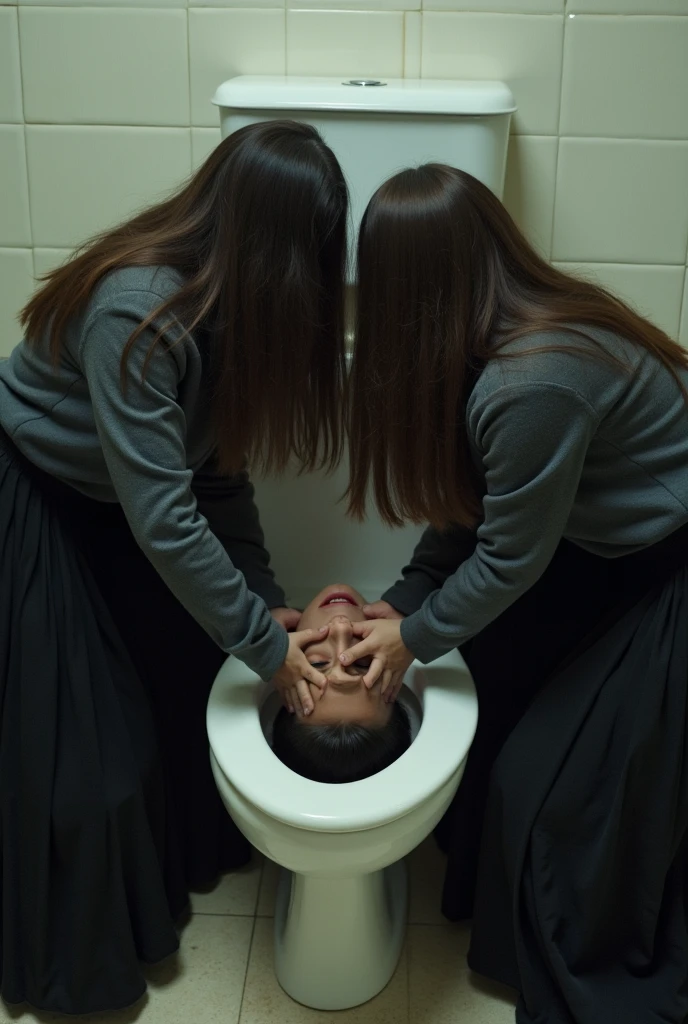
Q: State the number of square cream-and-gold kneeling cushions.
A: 0